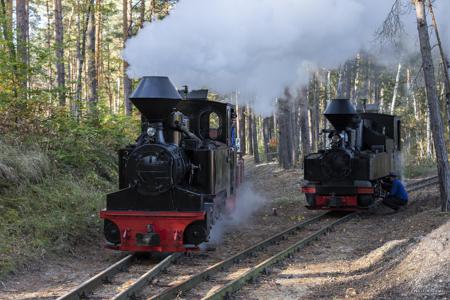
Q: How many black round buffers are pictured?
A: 4